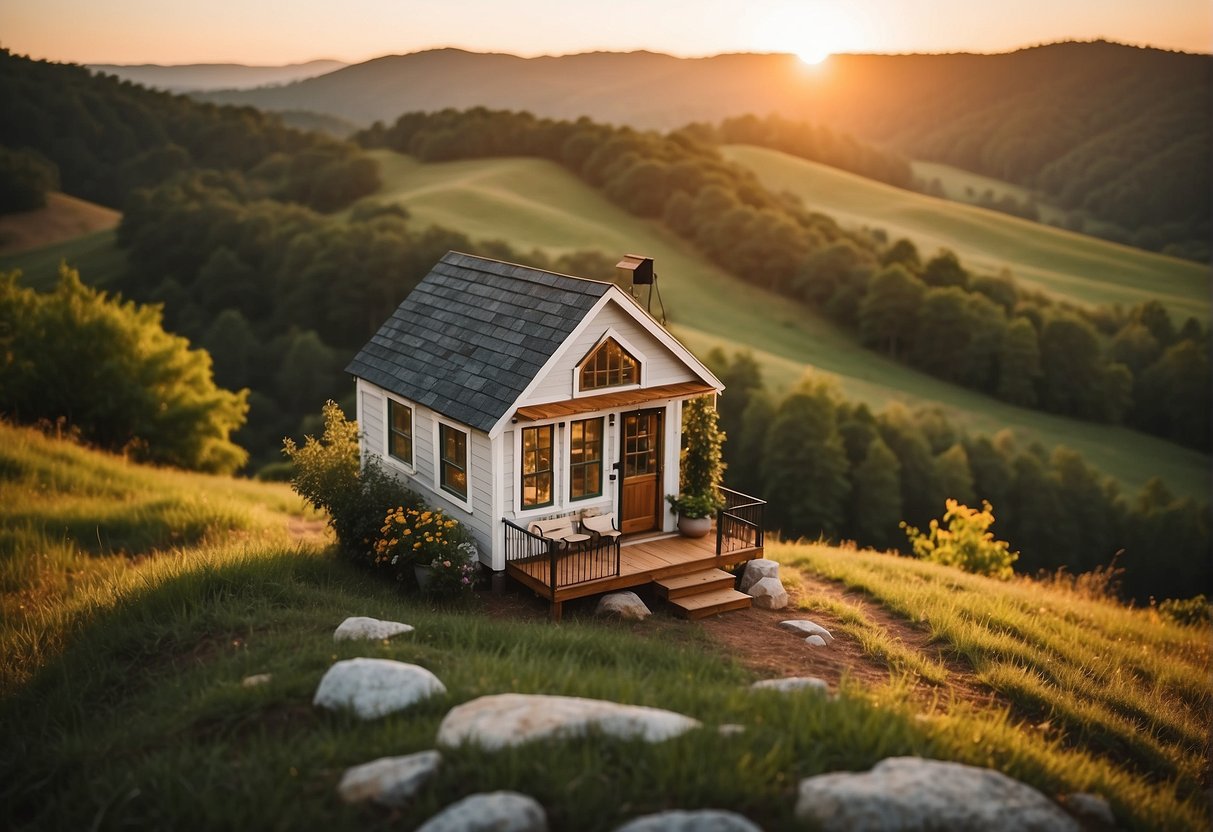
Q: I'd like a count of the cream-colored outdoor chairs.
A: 2